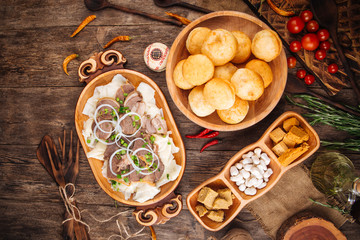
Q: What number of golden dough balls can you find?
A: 12